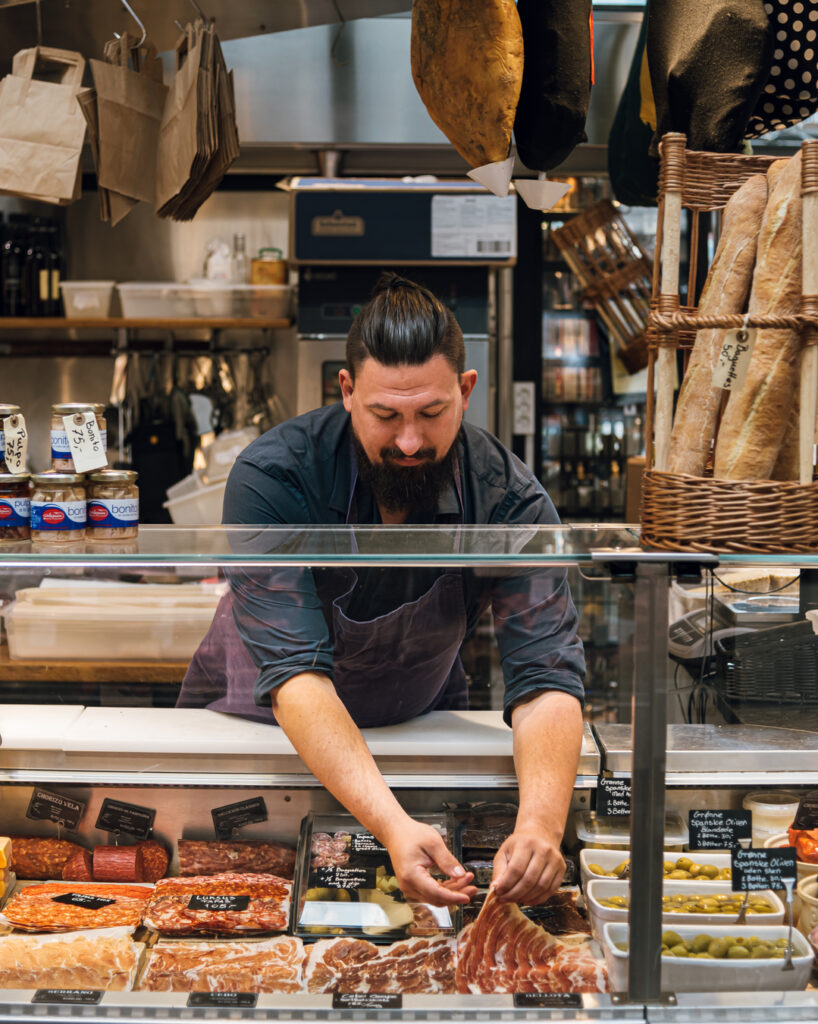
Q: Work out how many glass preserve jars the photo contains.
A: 5